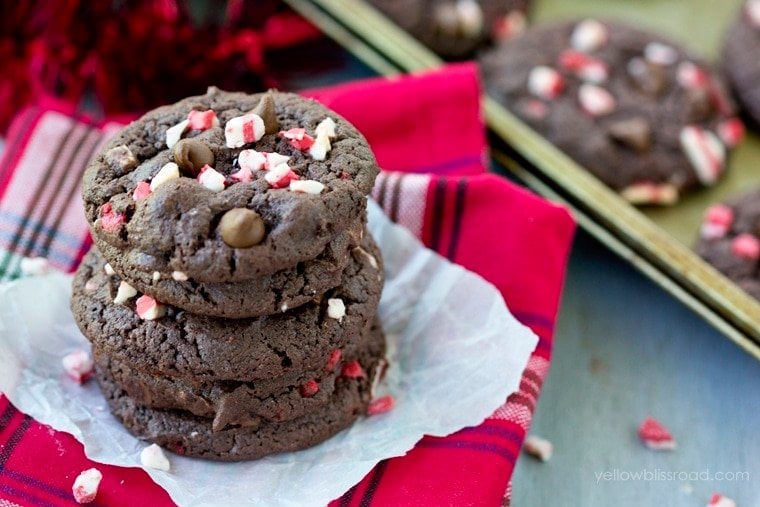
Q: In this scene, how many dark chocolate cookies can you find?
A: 9